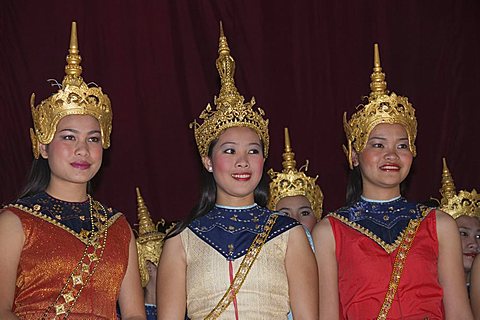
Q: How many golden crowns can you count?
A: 6